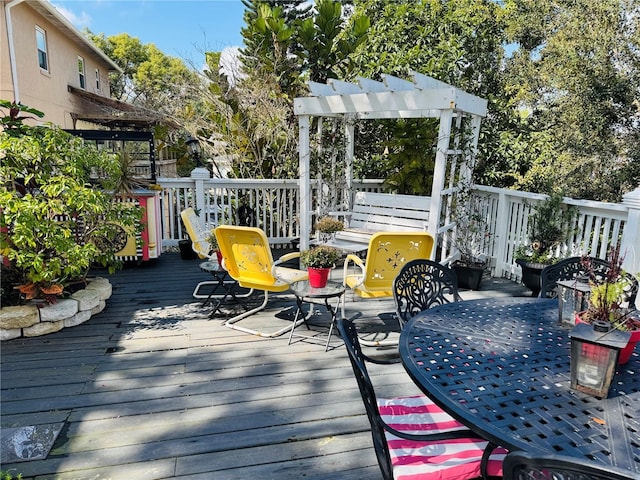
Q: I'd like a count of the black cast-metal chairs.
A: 4